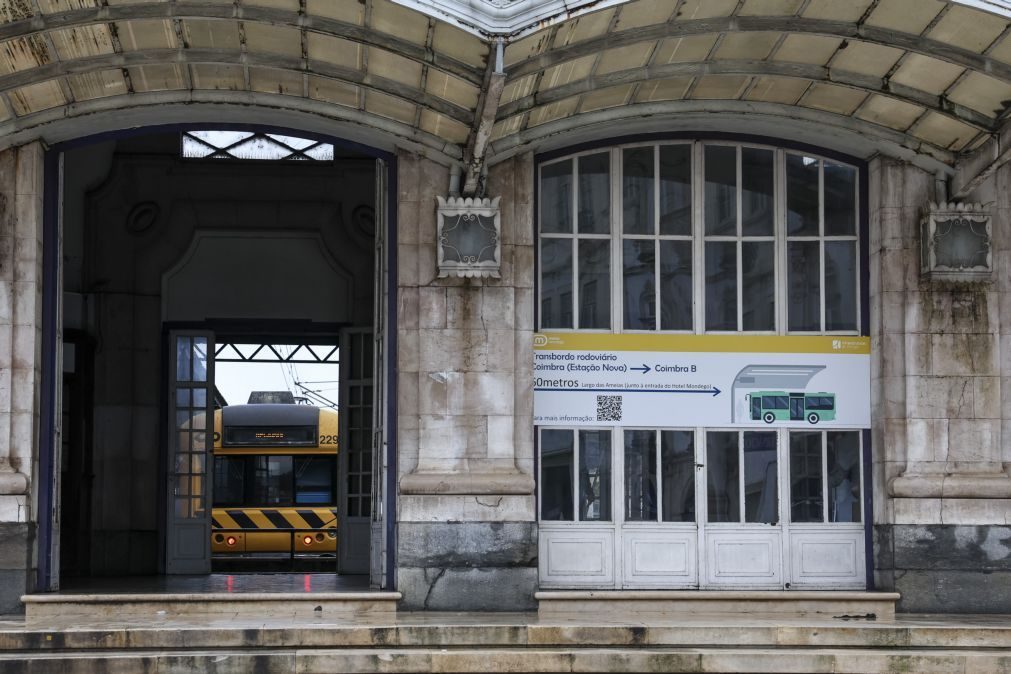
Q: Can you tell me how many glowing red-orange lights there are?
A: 2